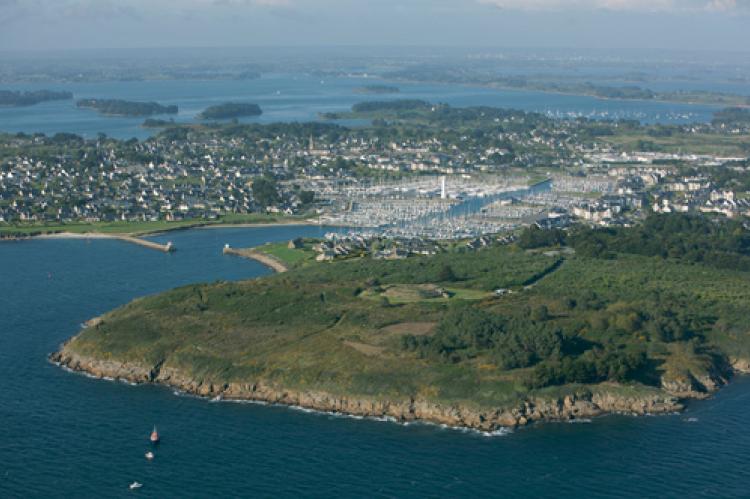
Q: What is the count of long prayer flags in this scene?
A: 0